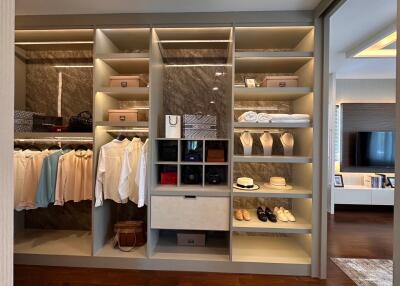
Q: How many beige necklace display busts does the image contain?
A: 3